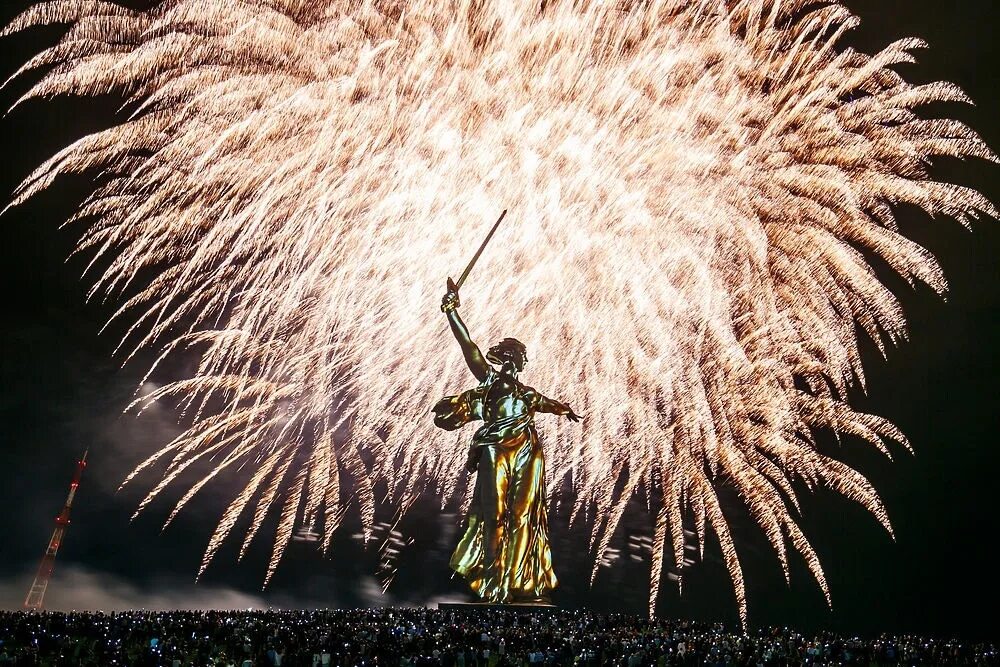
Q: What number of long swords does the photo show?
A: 1